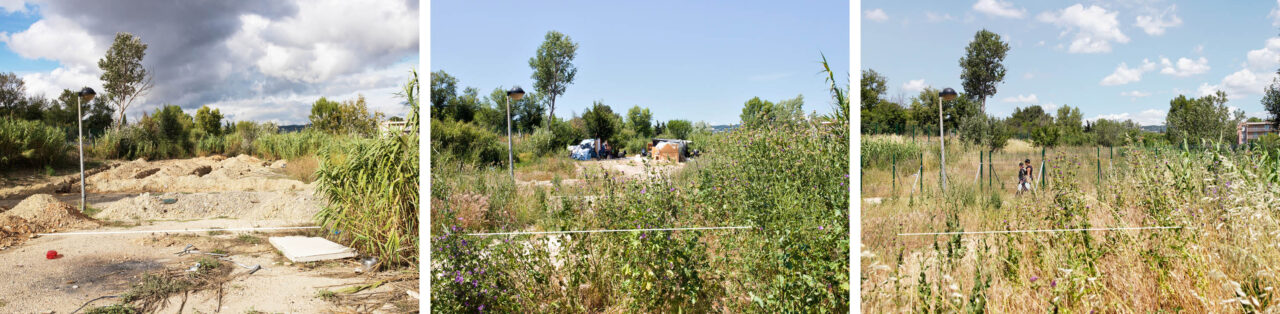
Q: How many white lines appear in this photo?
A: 3